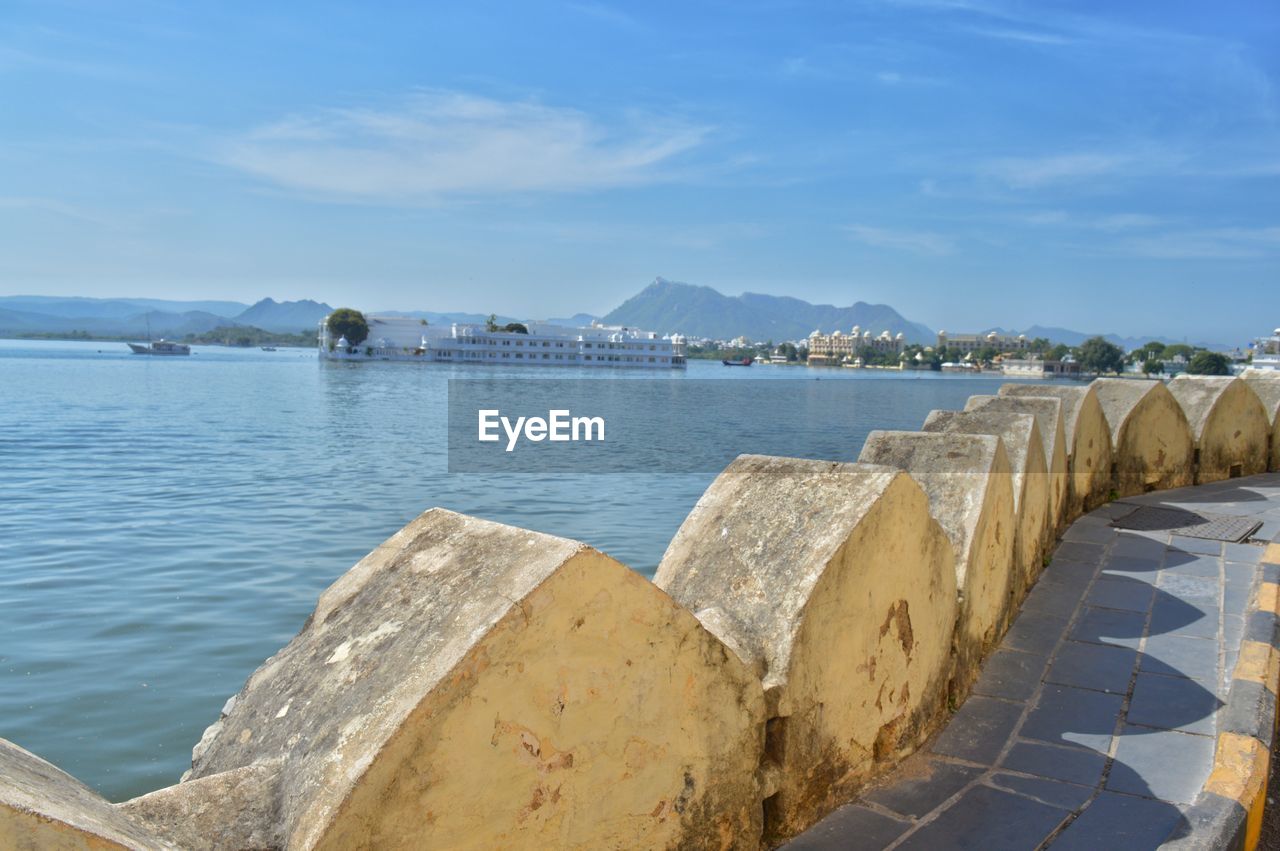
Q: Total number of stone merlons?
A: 10